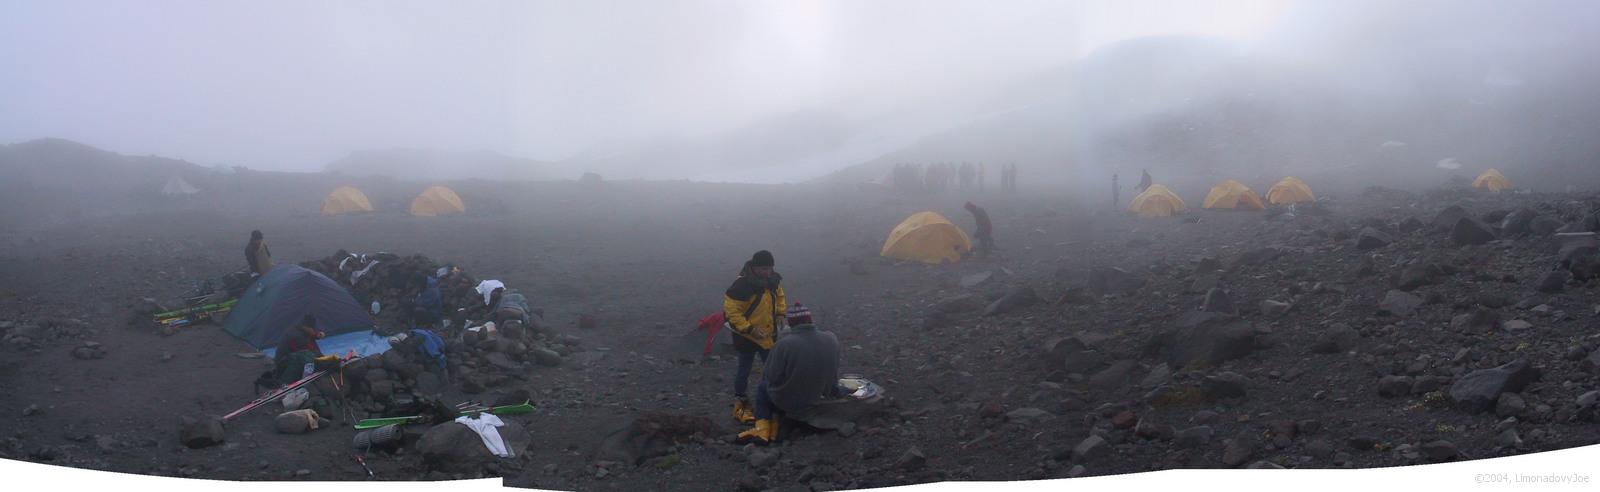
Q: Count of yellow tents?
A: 7